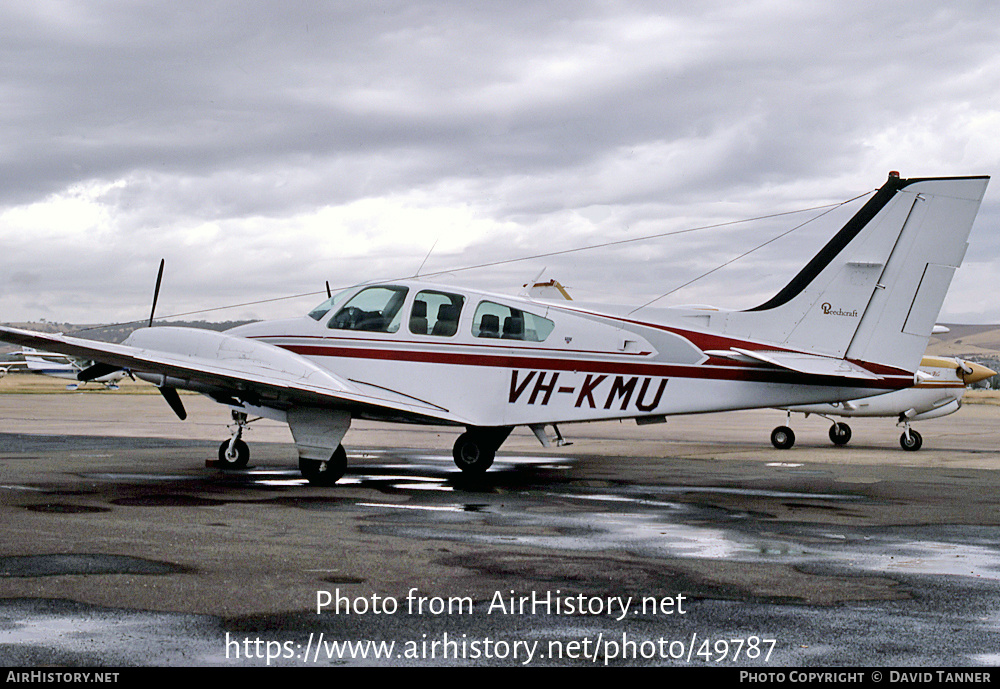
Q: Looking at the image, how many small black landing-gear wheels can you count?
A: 6